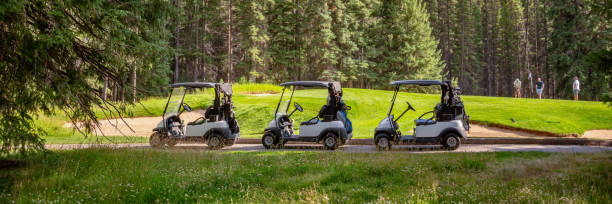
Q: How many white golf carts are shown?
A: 3